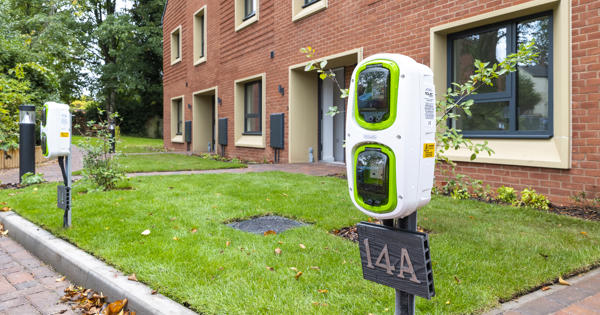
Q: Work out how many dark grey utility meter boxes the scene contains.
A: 3